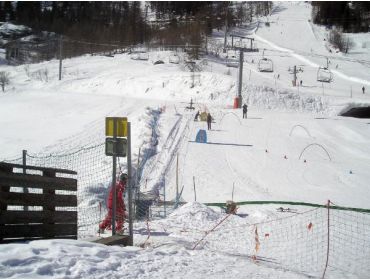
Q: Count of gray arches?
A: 3